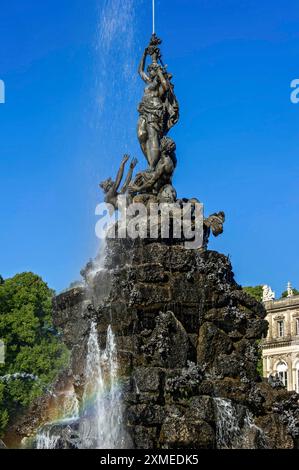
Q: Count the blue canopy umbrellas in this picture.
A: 0